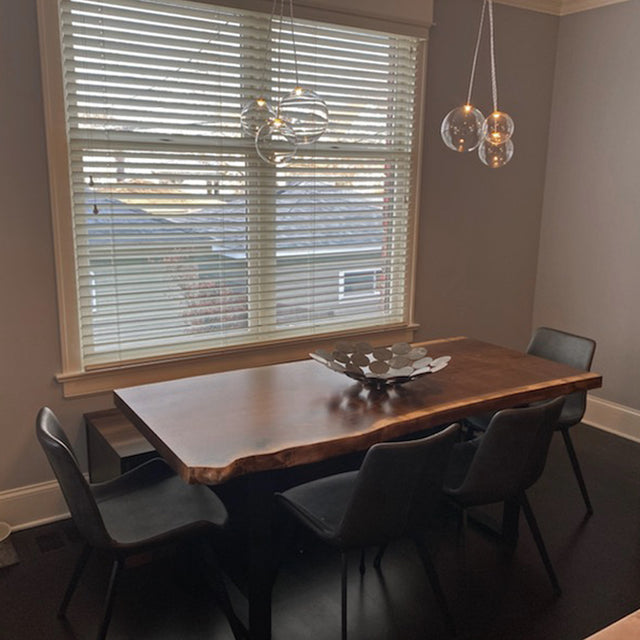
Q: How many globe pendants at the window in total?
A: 3